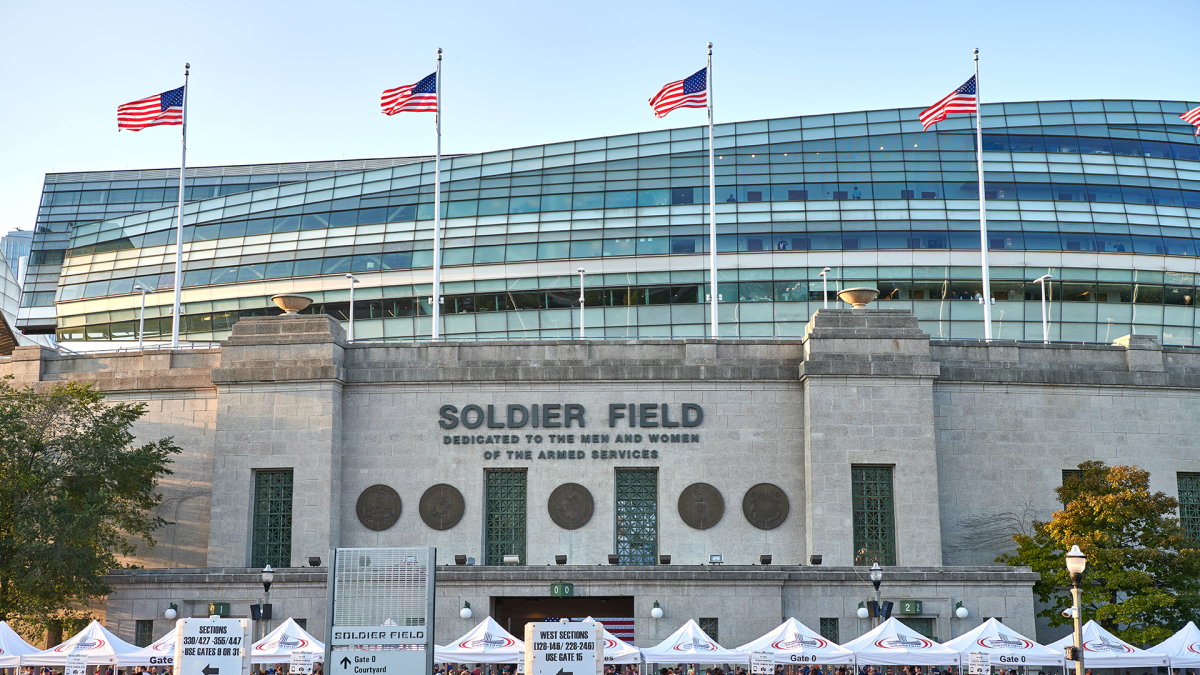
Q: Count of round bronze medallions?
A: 5